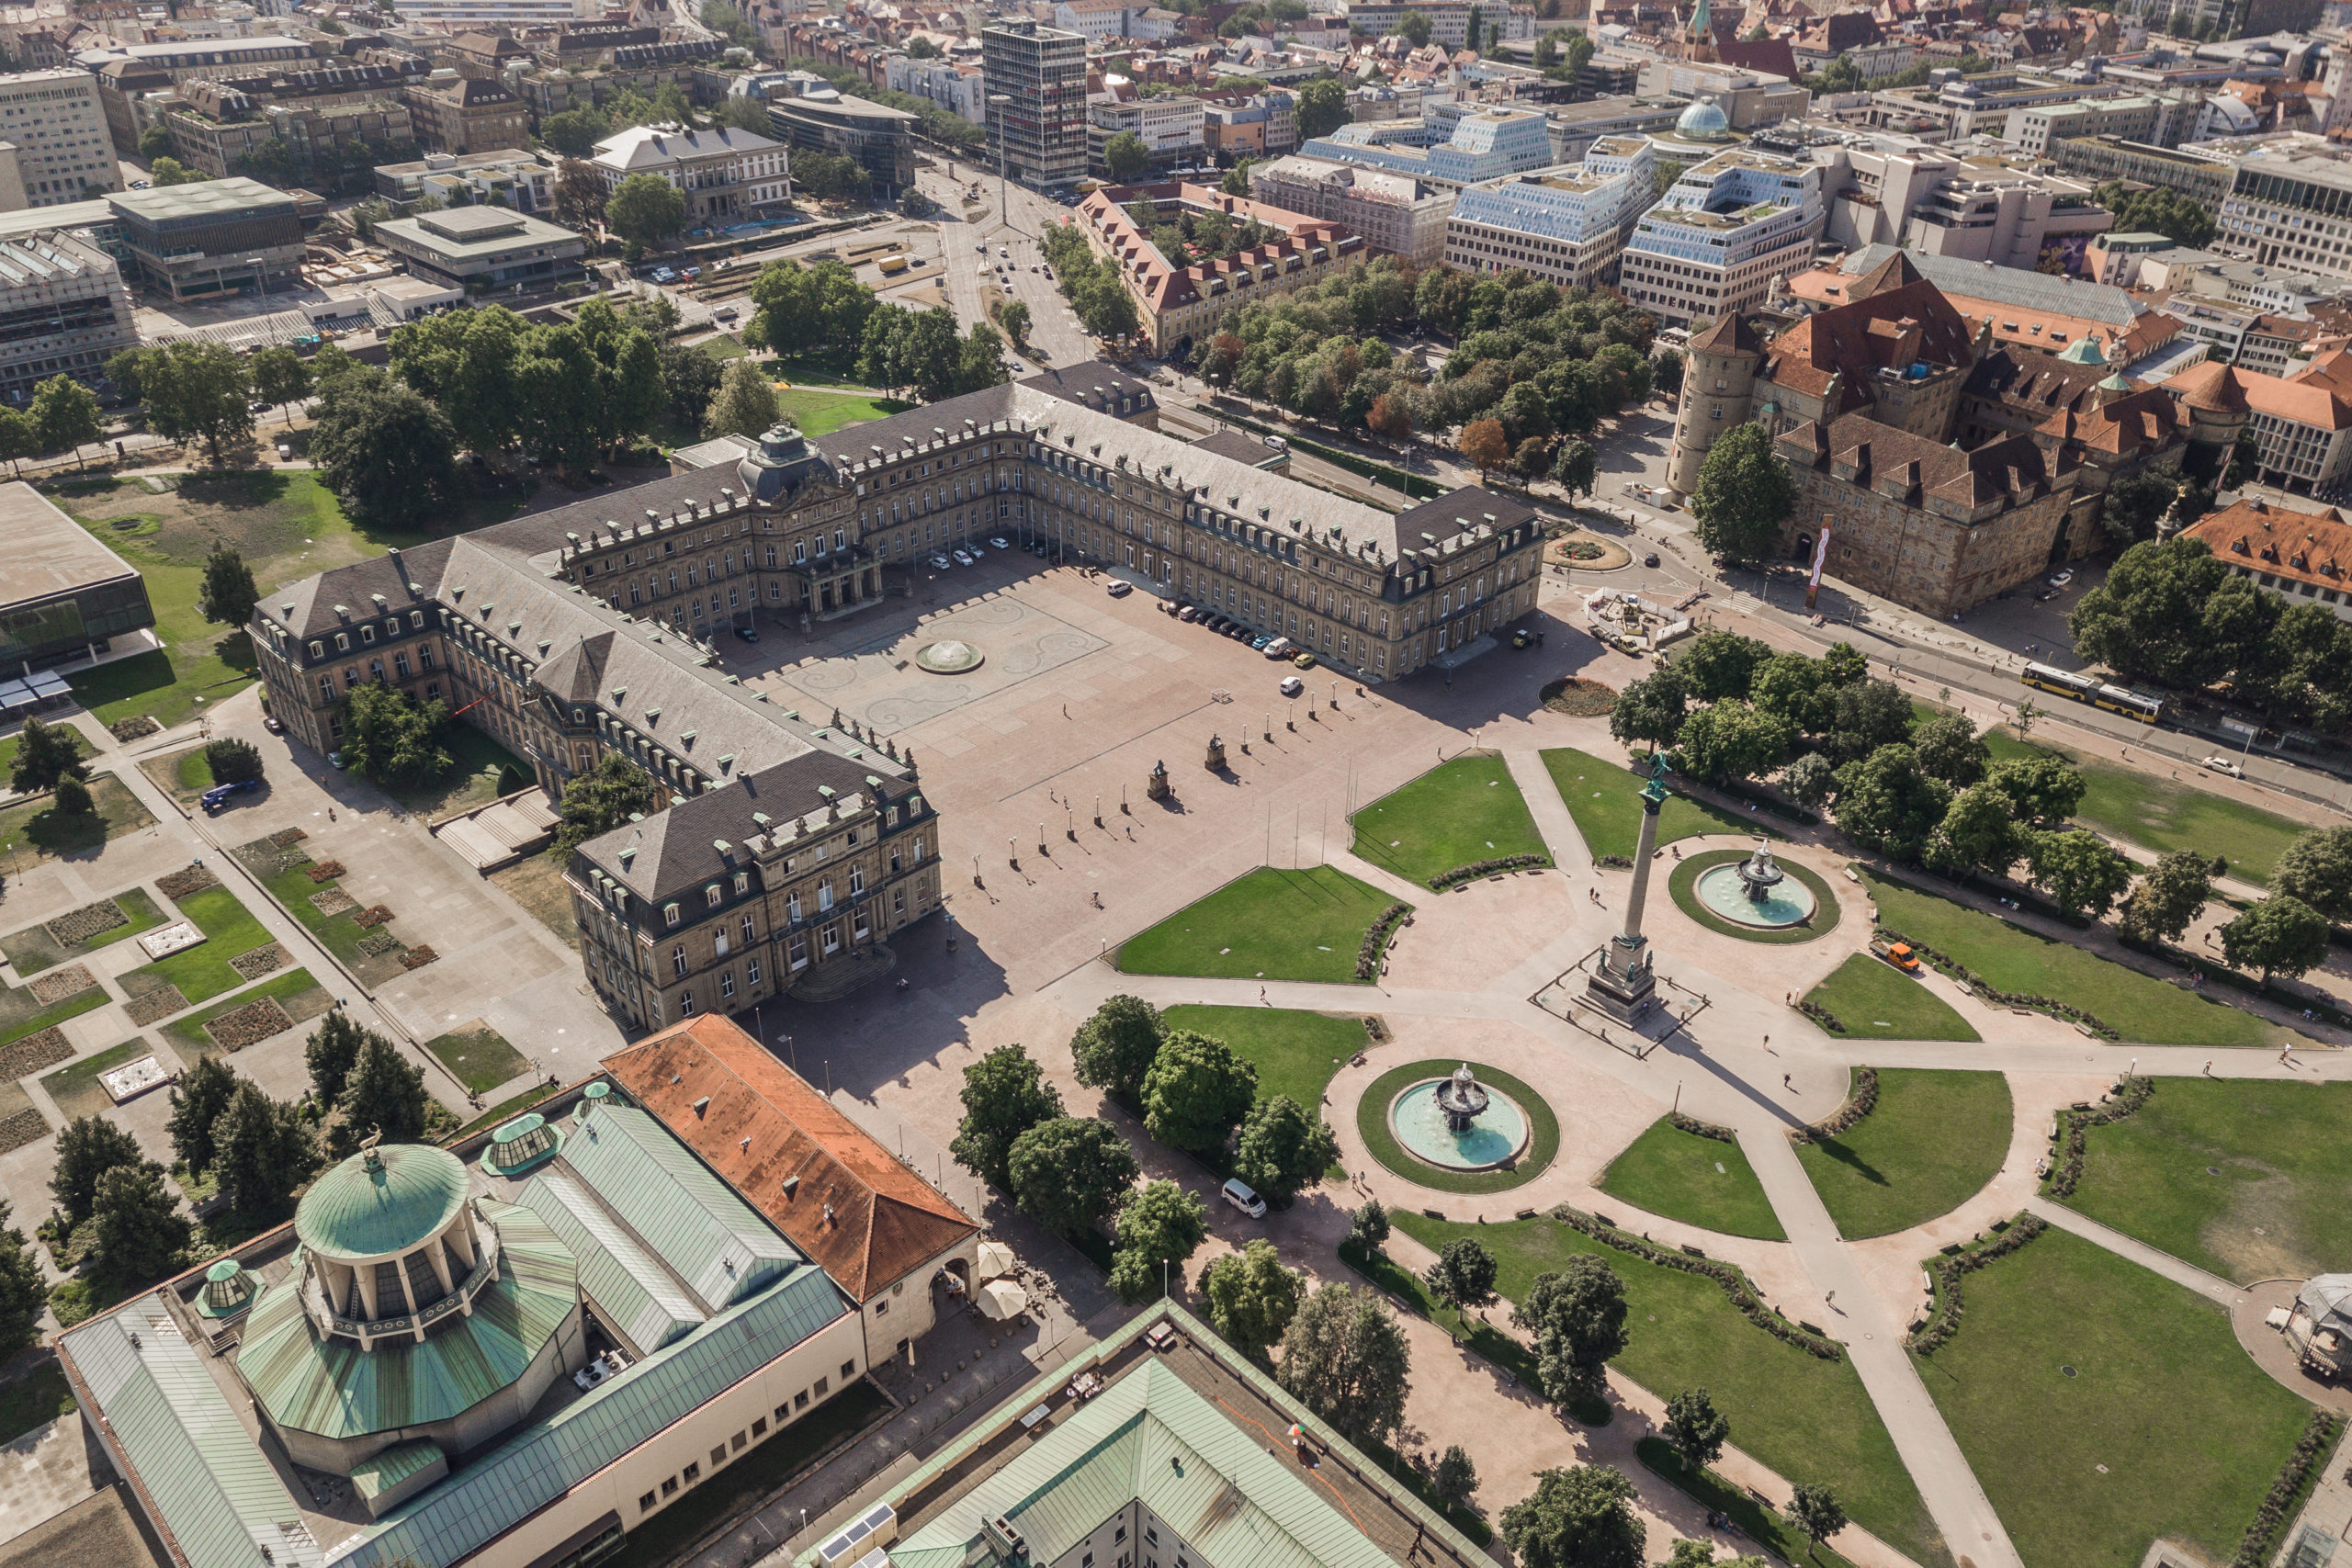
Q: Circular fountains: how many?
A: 3